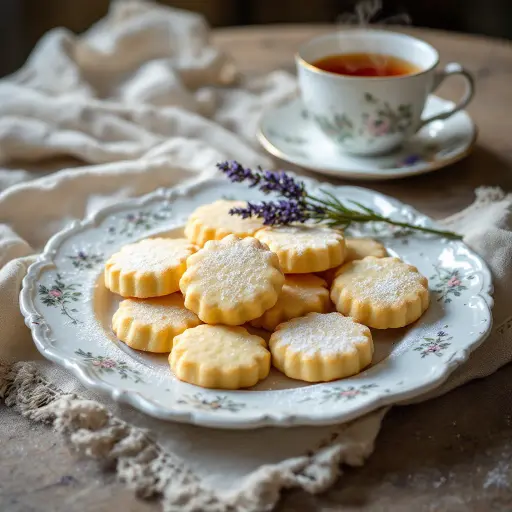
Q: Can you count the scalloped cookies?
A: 10